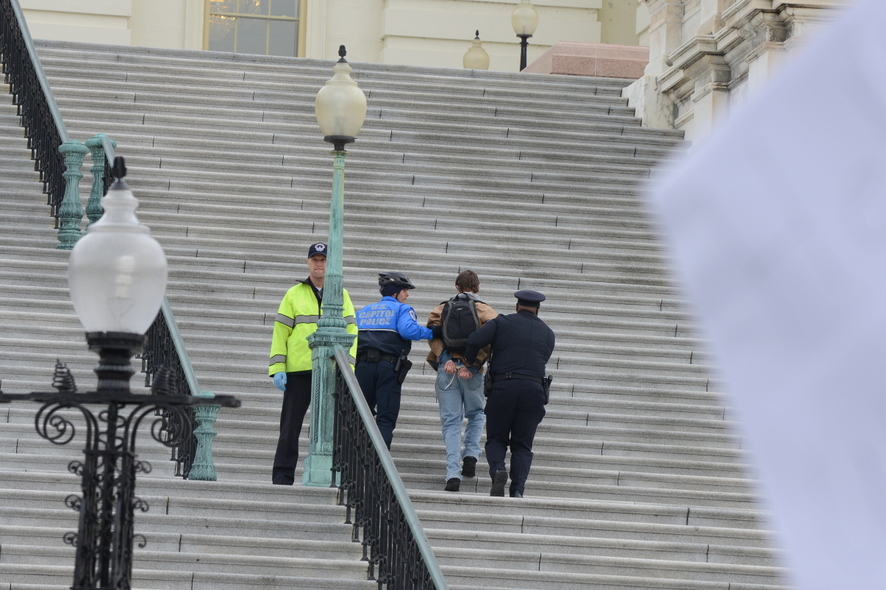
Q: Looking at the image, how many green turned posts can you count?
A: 3